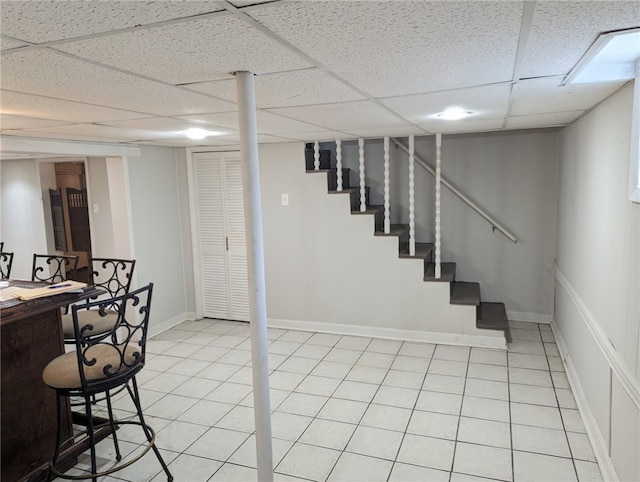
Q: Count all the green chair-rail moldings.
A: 0